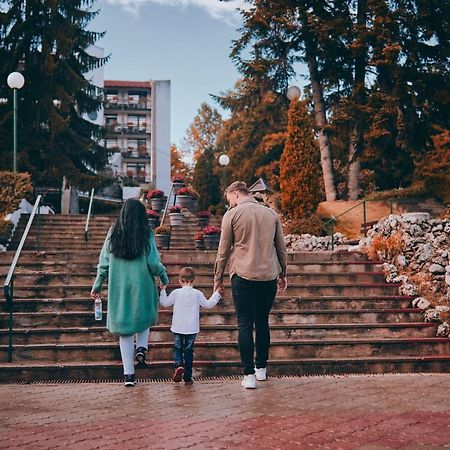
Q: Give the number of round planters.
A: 9